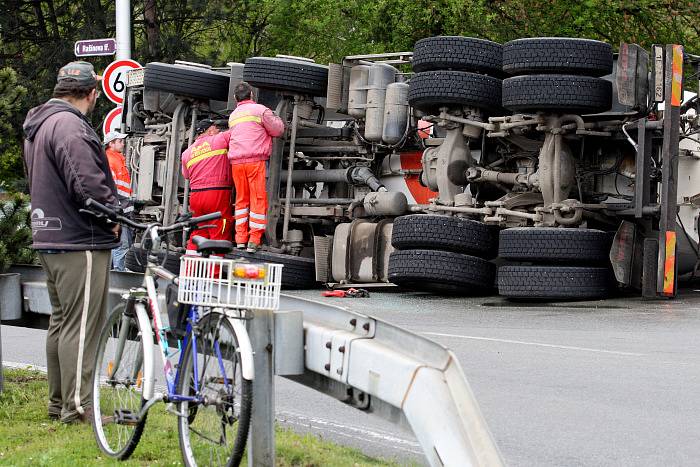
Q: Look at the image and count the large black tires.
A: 12